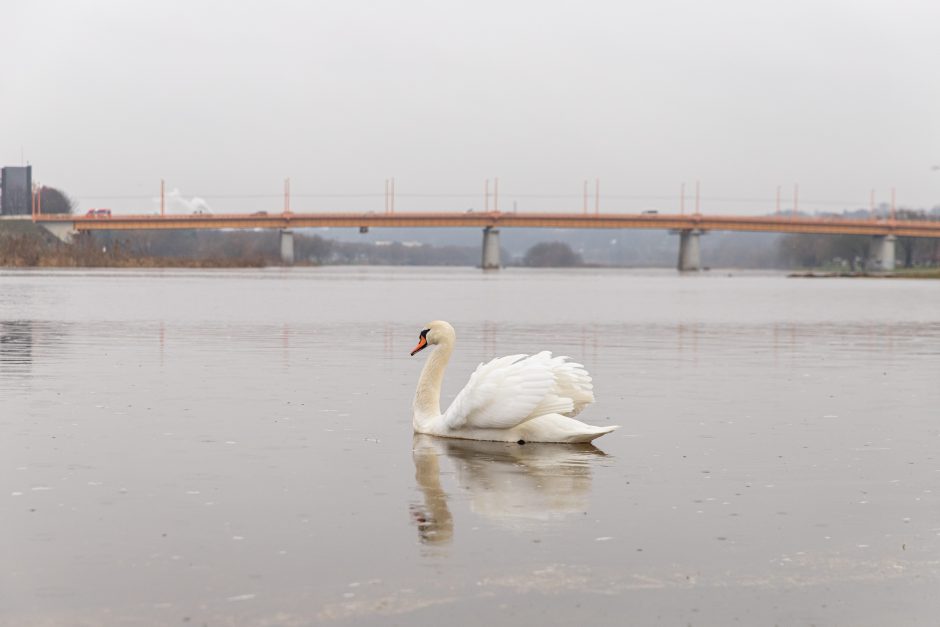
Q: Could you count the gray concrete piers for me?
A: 4